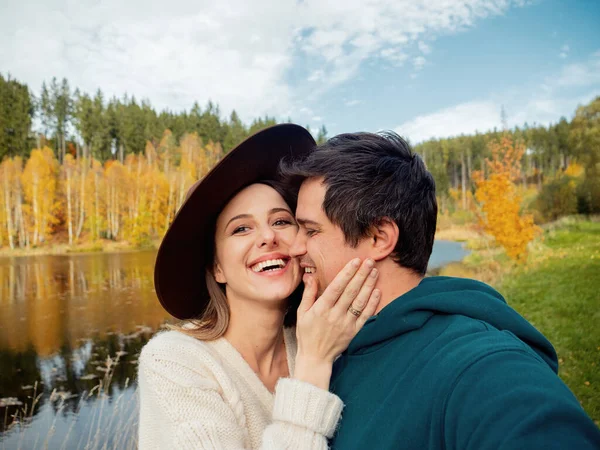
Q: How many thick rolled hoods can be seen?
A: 1